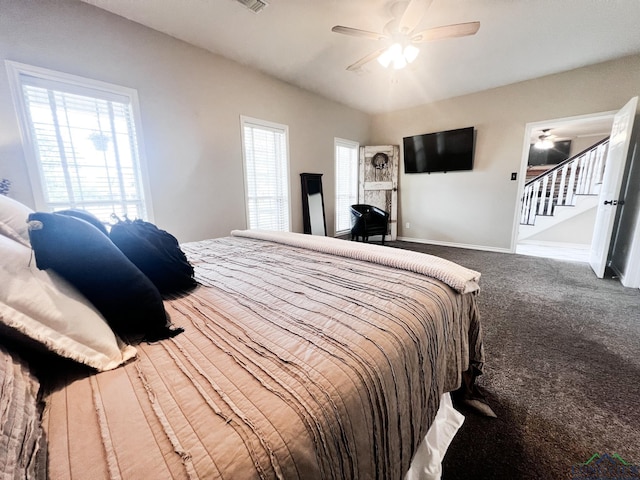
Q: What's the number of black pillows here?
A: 3